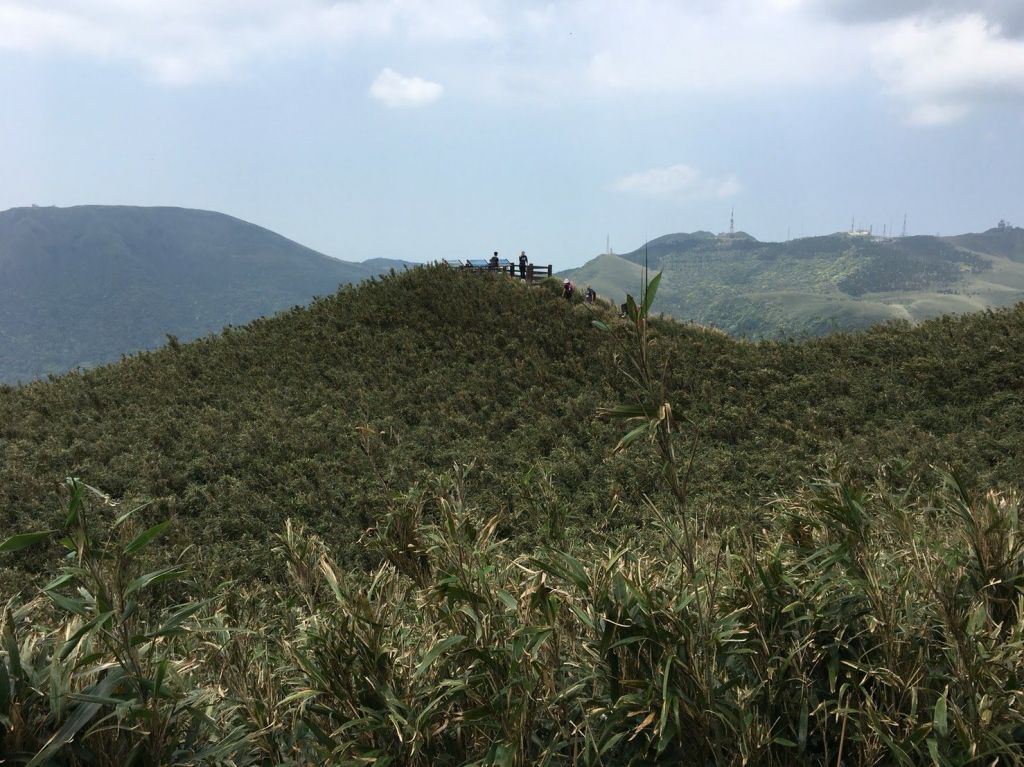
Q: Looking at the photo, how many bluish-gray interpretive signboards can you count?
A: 3